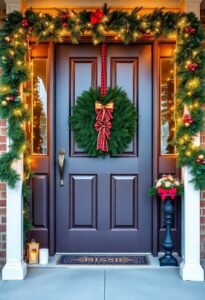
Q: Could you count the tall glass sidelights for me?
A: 2